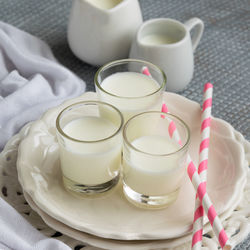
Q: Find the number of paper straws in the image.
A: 2